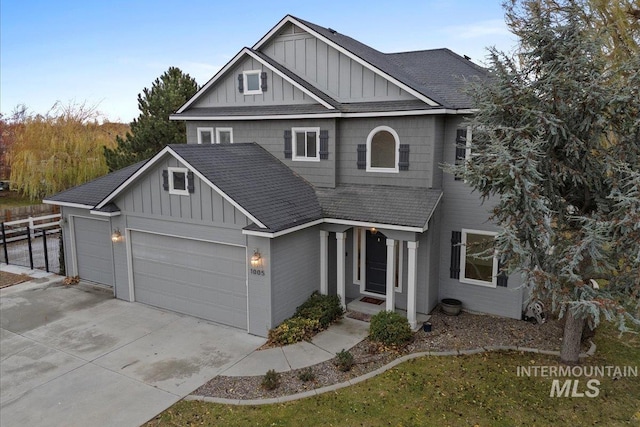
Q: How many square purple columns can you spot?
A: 0